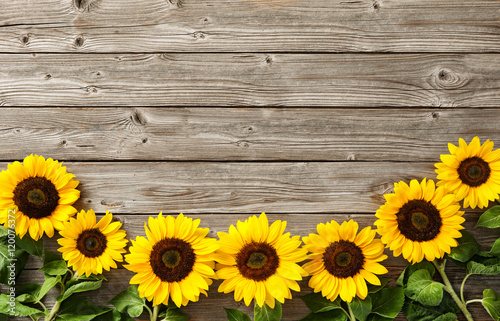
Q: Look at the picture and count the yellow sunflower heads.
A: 7